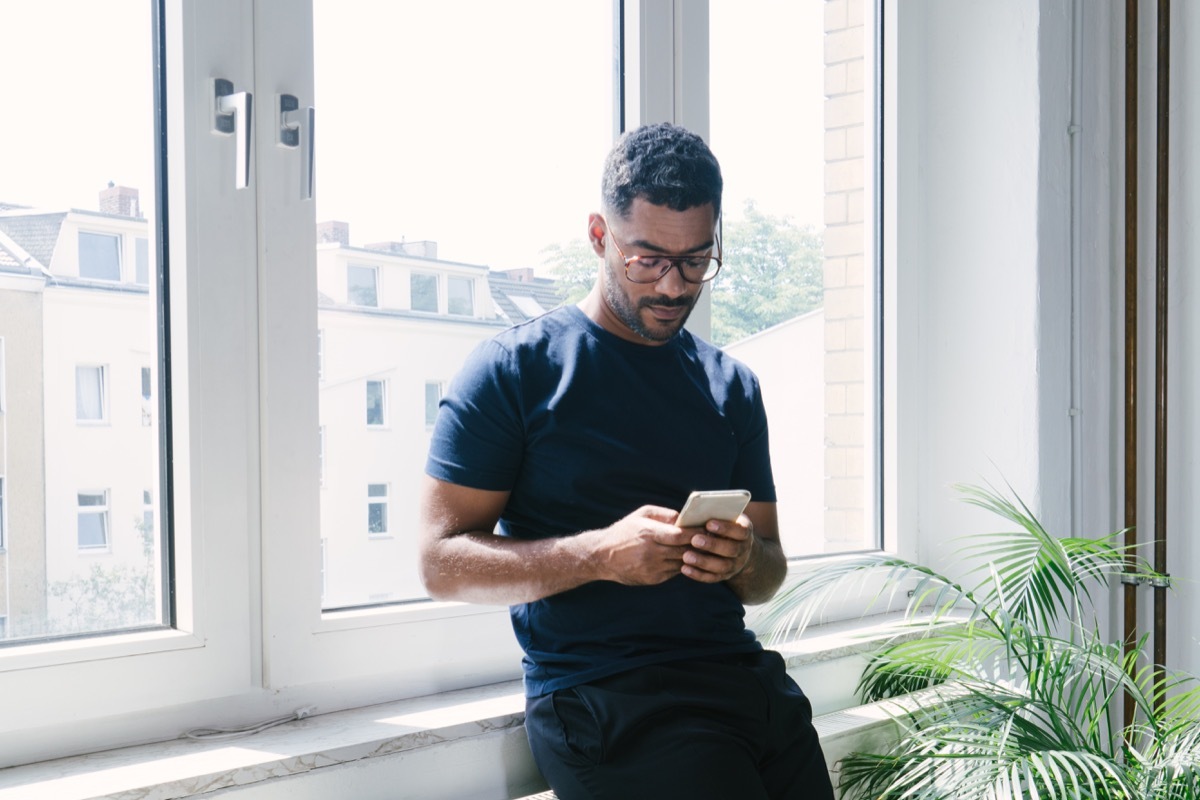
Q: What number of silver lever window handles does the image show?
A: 2